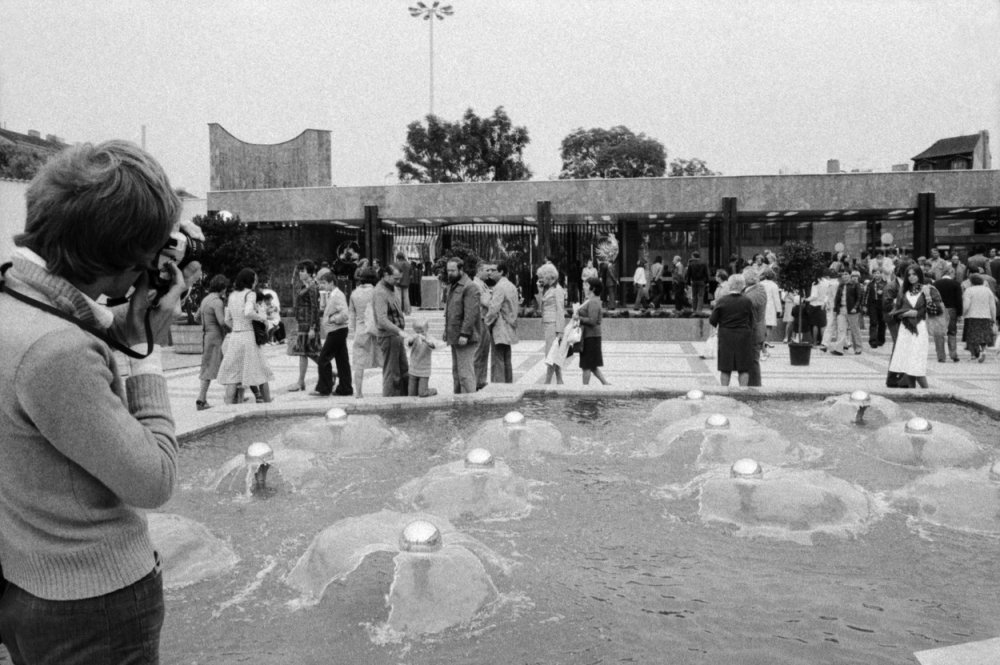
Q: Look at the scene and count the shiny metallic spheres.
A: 11